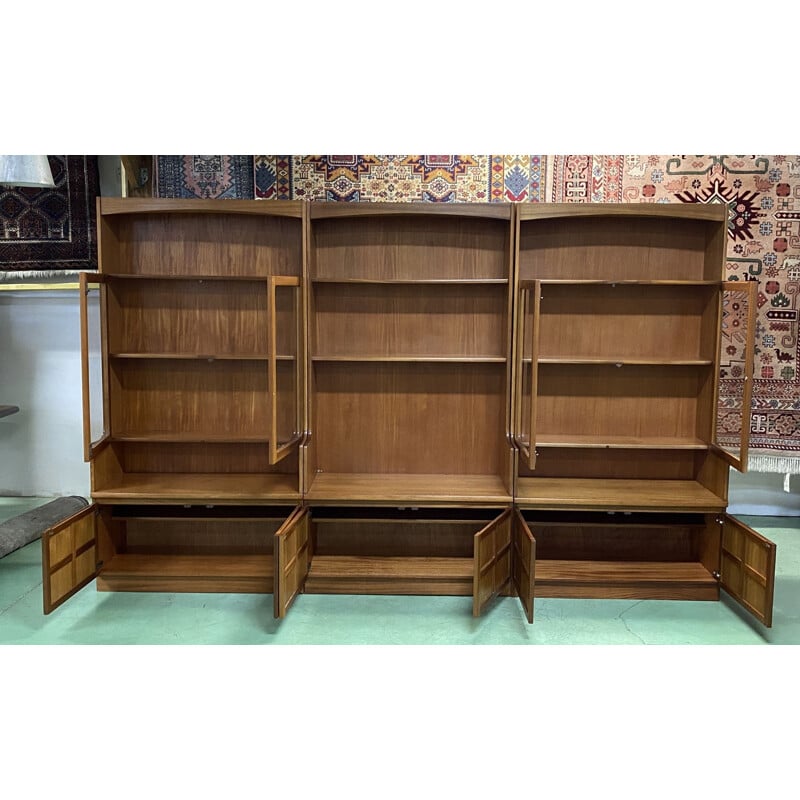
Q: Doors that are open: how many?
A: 10